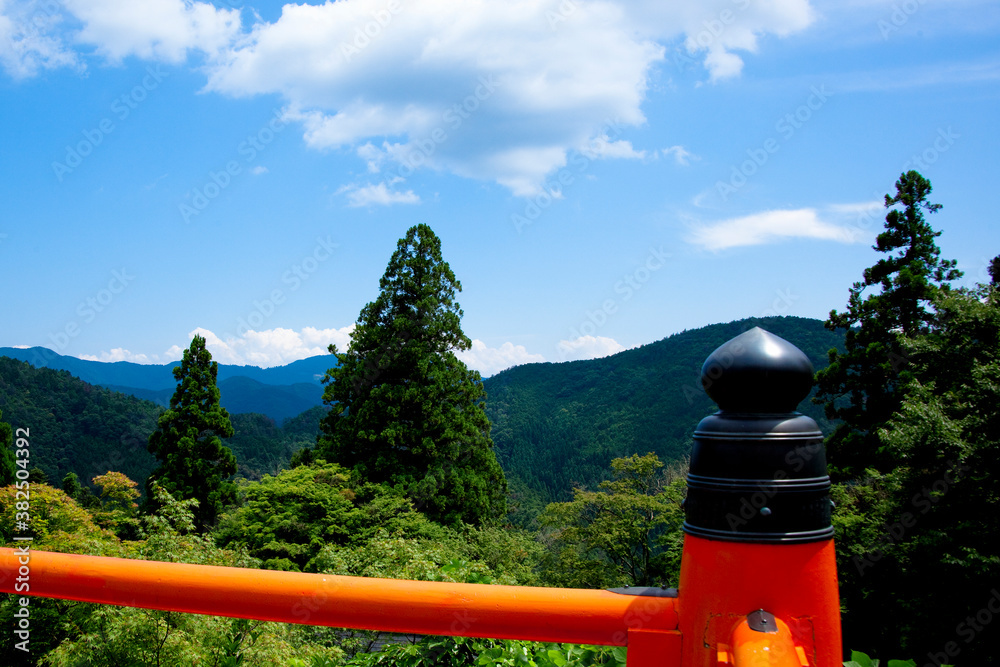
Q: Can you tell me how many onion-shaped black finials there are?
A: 1